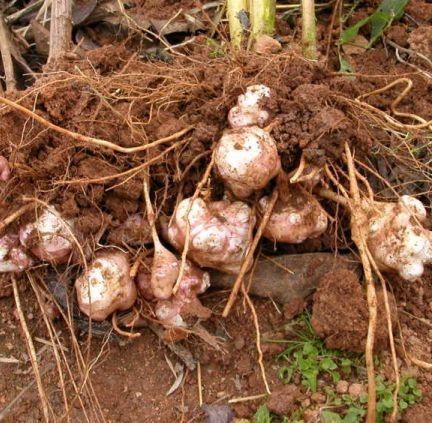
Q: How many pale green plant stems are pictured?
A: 3